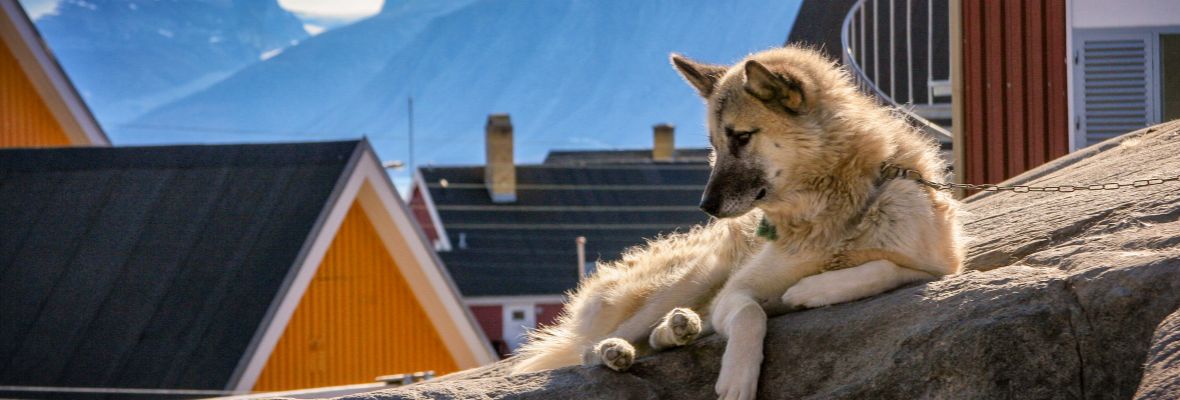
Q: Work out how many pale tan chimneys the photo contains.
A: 2